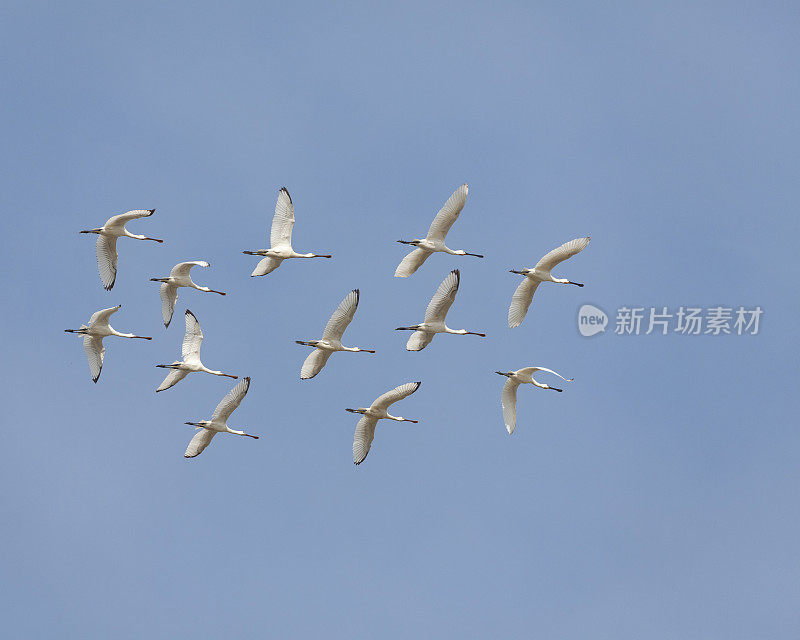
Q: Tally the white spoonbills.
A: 12